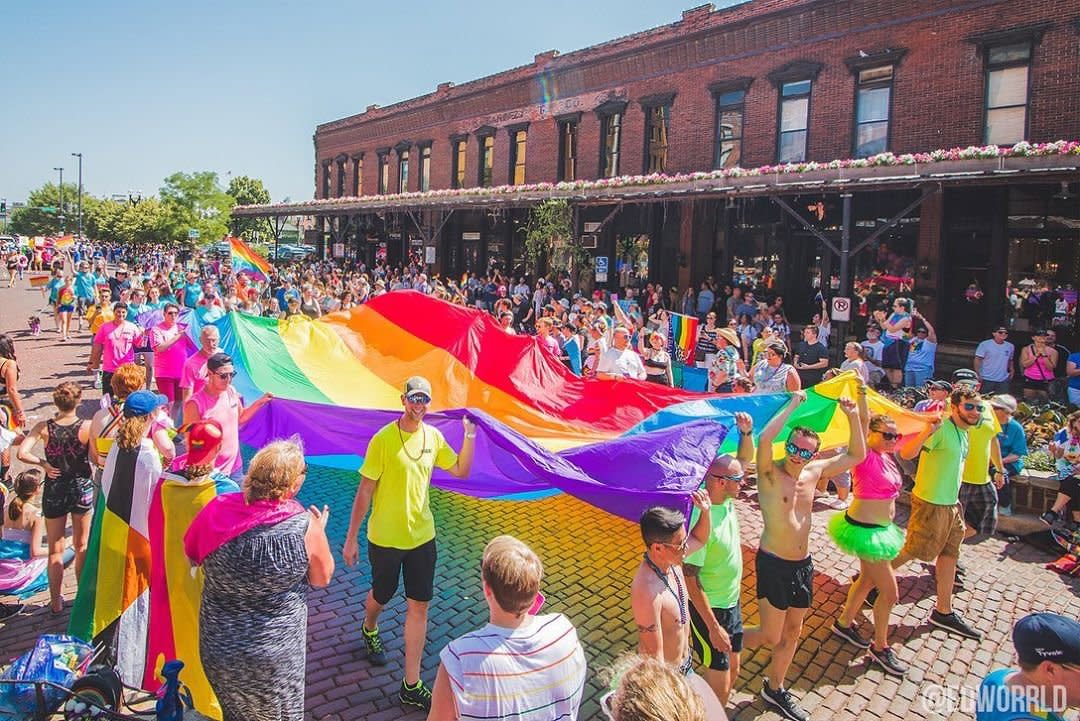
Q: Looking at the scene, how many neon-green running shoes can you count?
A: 2